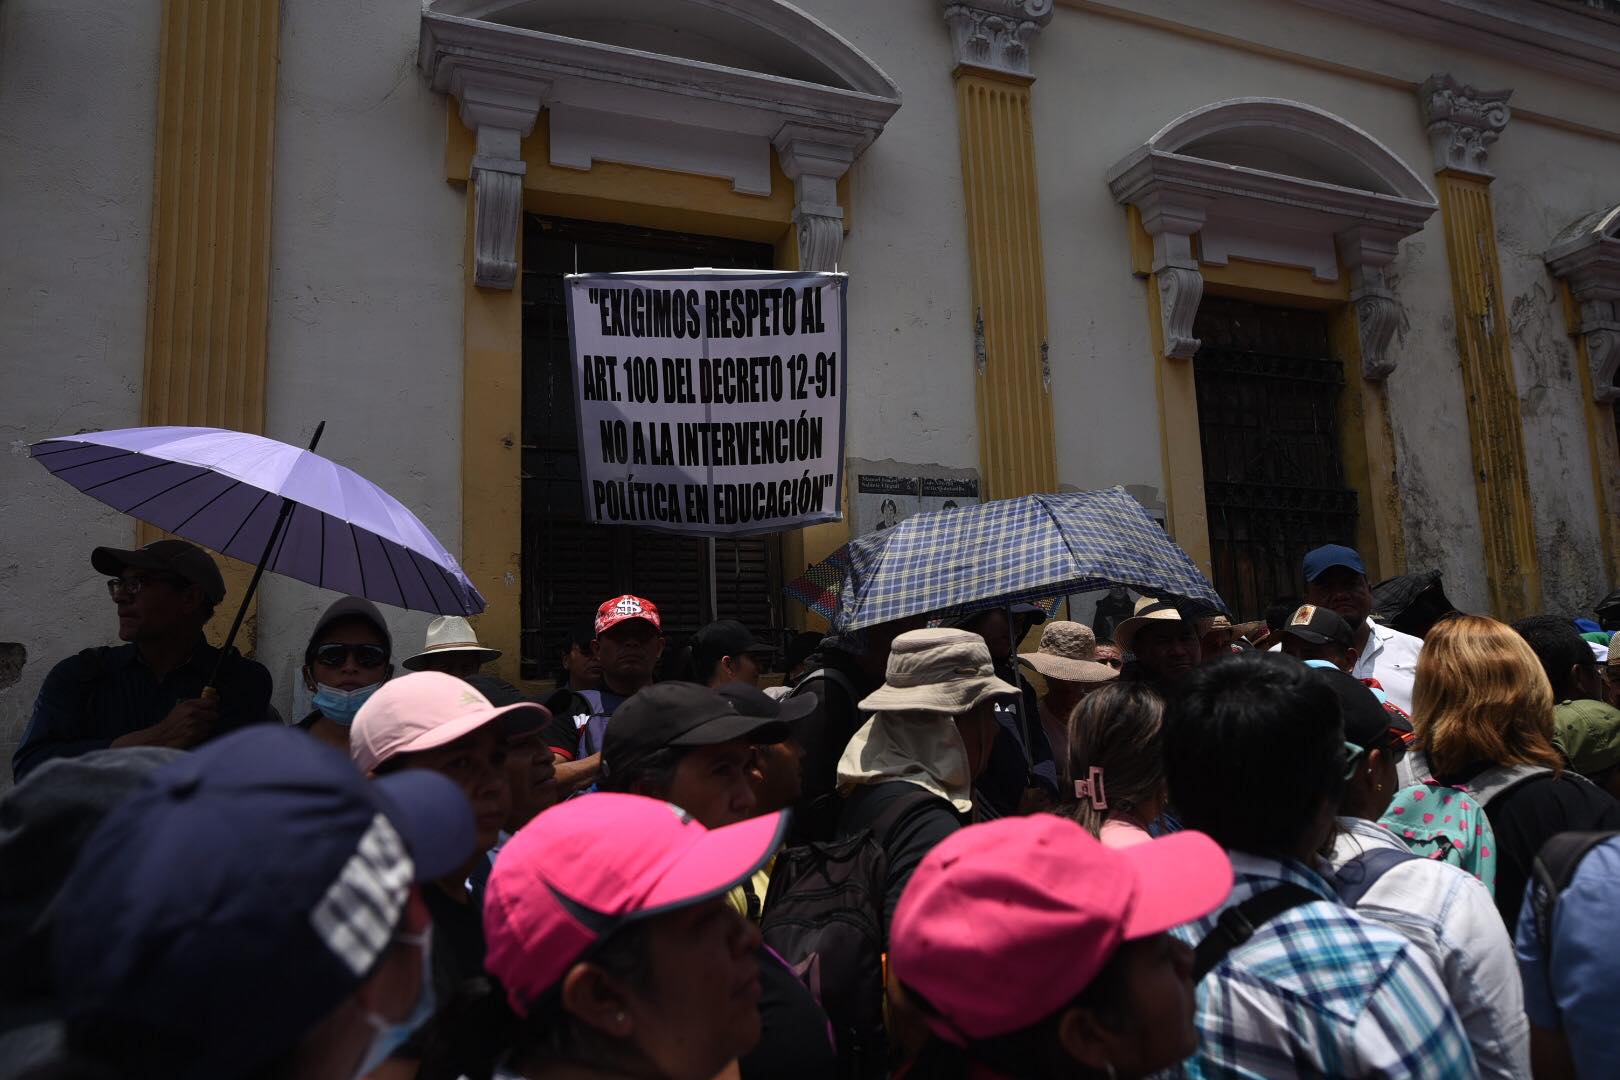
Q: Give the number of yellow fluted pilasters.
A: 3